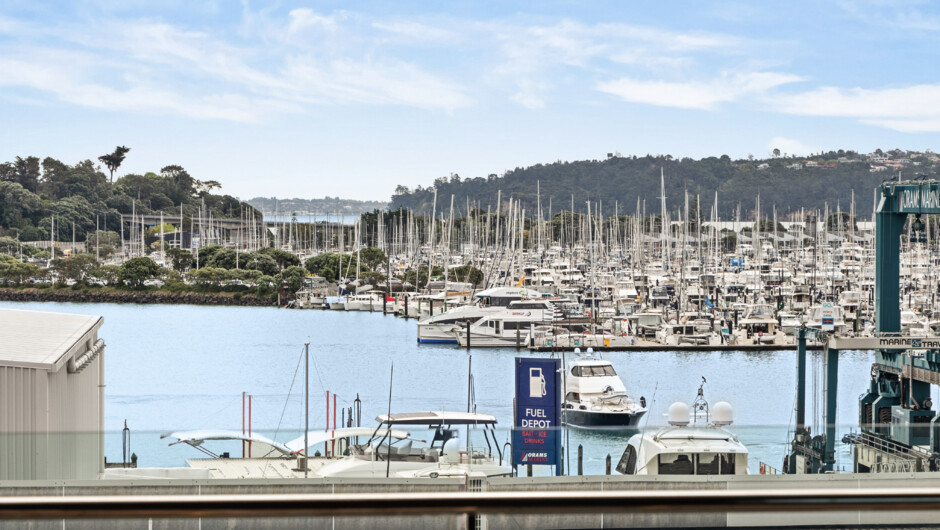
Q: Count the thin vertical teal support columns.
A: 2